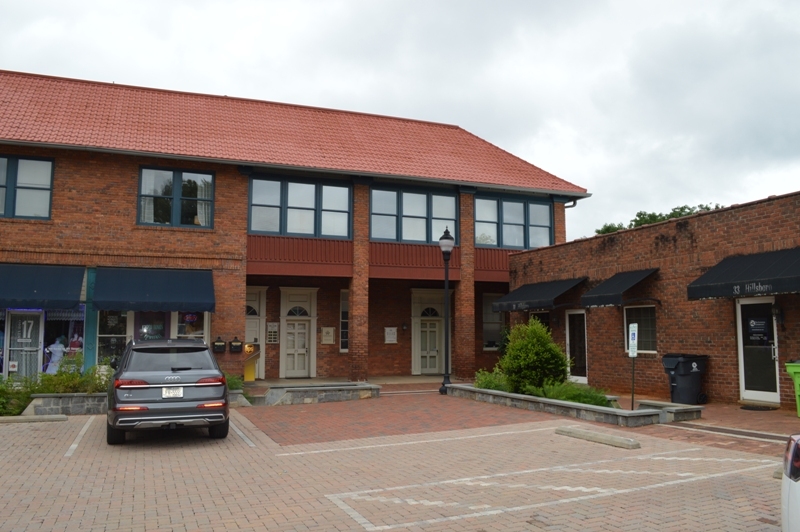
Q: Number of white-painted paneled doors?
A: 3